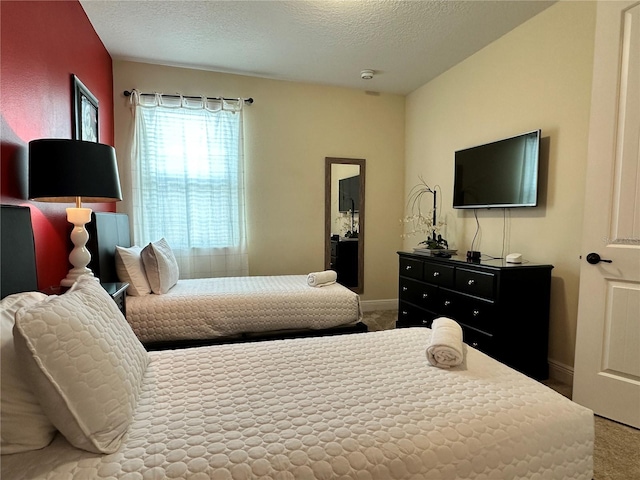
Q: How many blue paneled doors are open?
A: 0